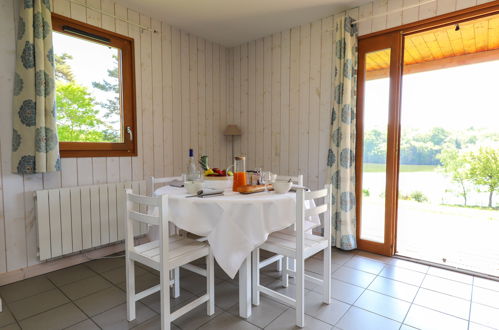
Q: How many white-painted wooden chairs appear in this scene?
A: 4